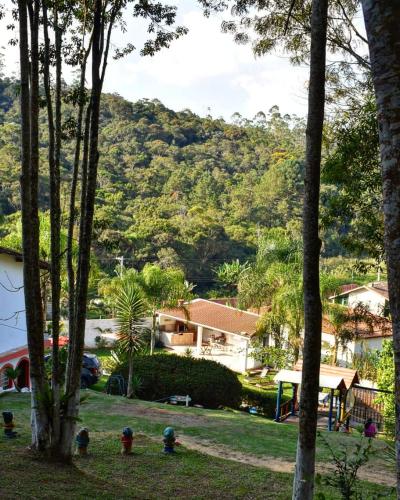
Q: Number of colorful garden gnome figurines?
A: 4